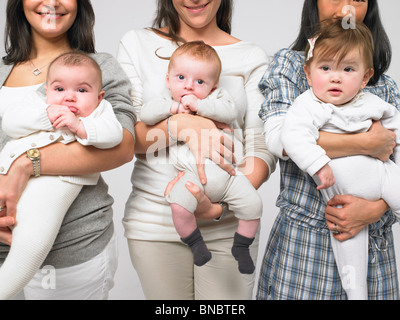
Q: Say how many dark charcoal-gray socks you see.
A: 2